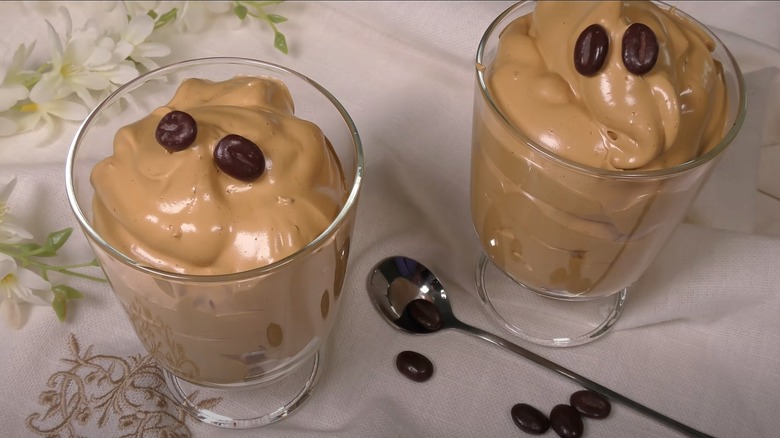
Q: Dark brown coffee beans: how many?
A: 9